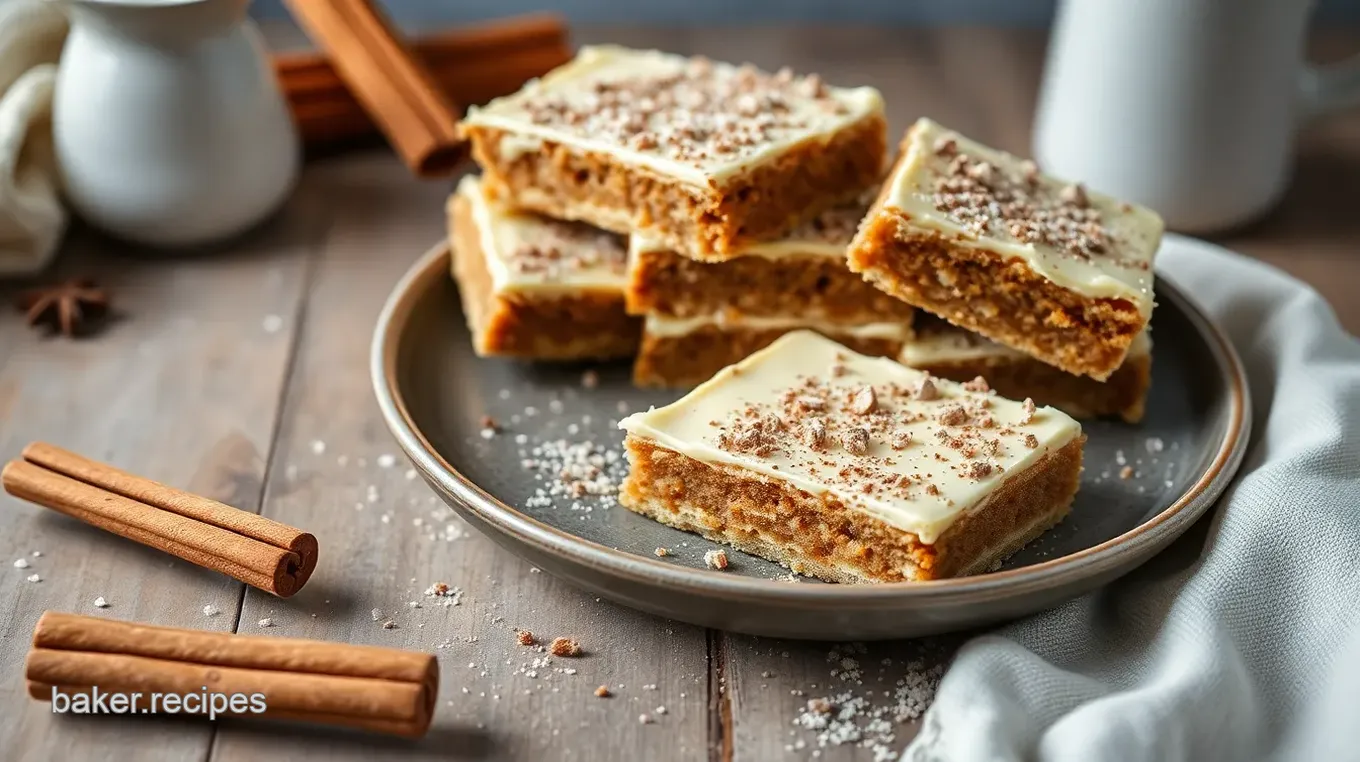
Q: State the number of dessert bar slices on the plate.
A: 7